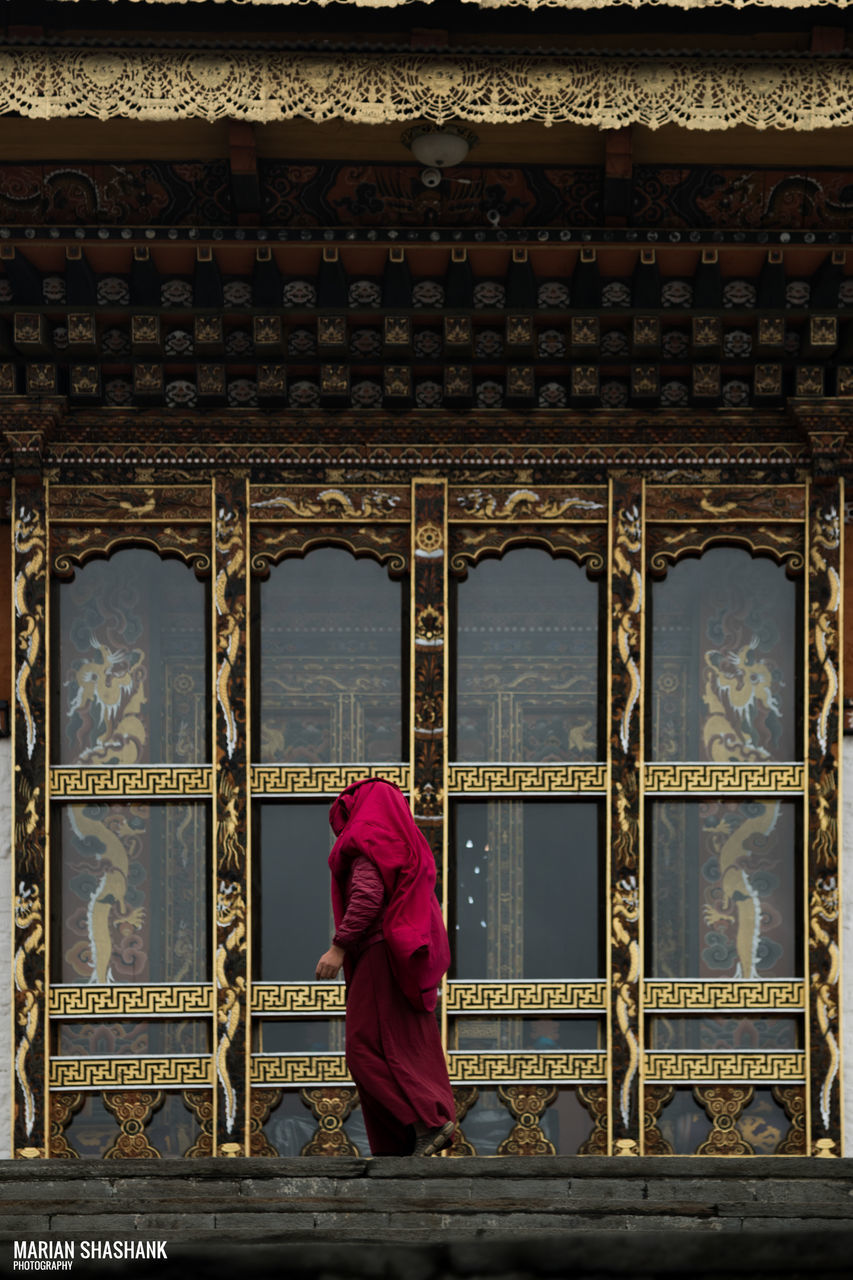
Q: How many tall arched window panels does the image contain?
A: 4